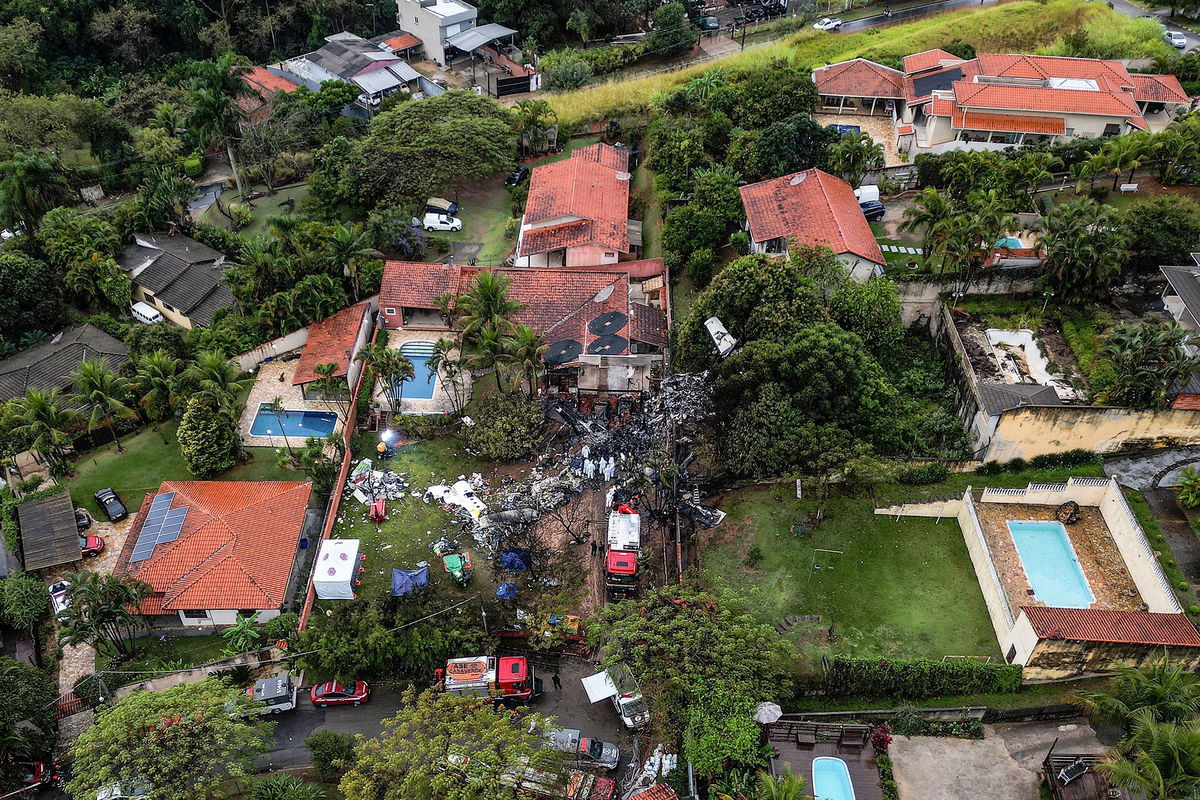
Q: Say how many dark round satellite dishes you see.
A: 3